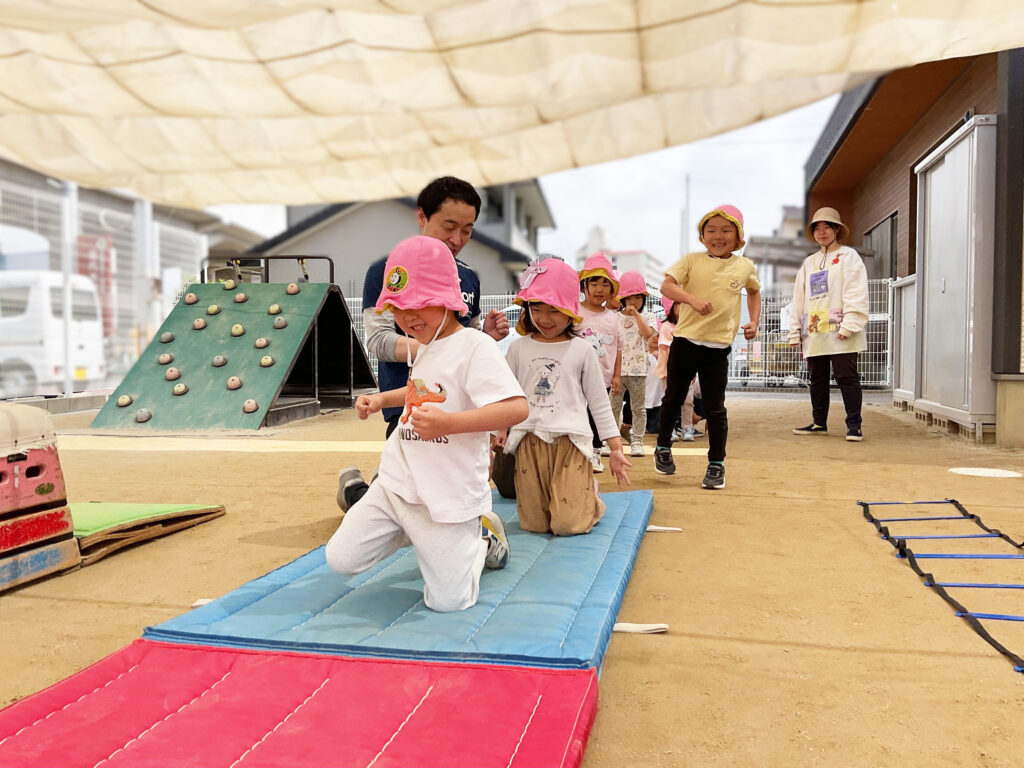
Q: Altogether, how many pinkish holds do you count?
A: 9